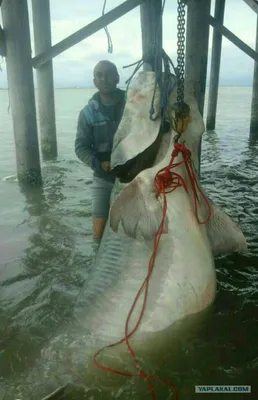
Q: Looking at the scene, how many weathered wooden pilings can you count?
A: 6